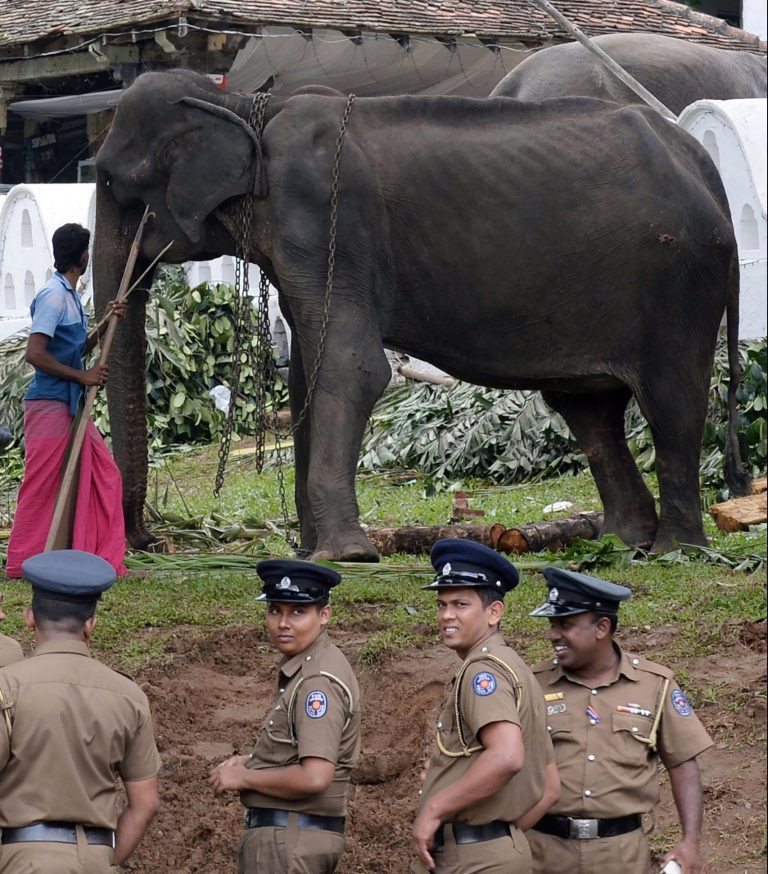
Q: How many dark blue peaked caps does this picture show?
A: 4